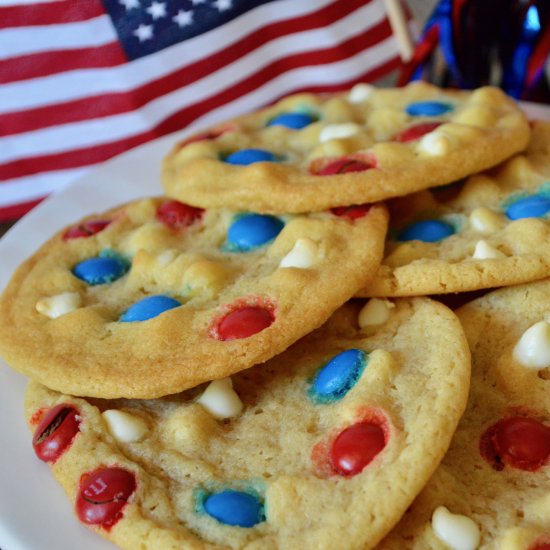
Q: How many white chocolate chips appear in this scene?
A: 12